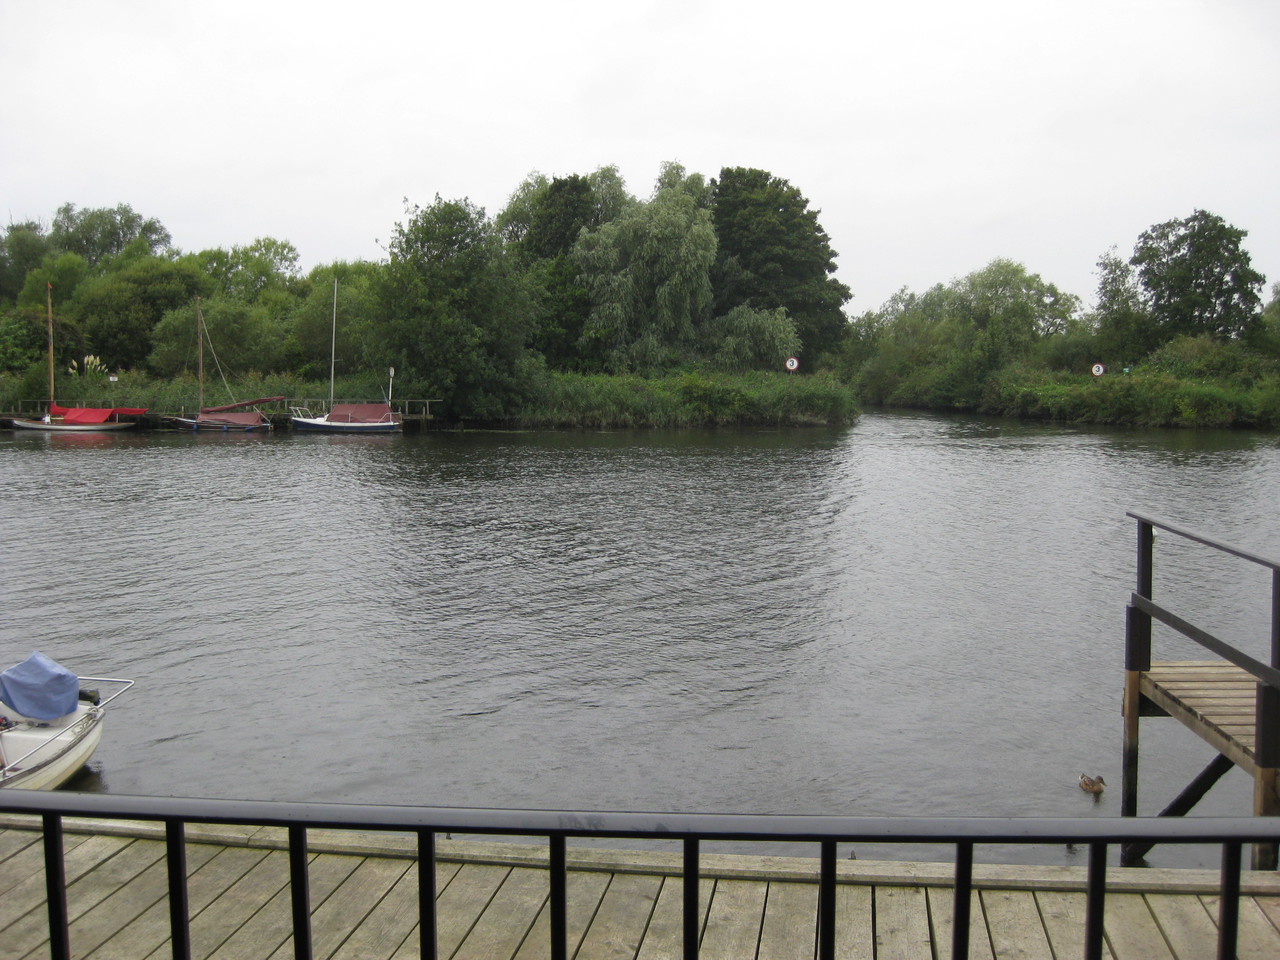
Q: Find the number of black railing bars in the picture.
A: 10